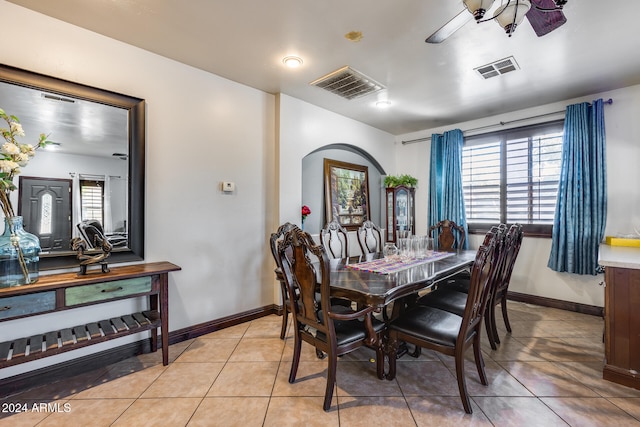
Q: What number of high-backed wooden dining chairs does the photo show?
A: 8